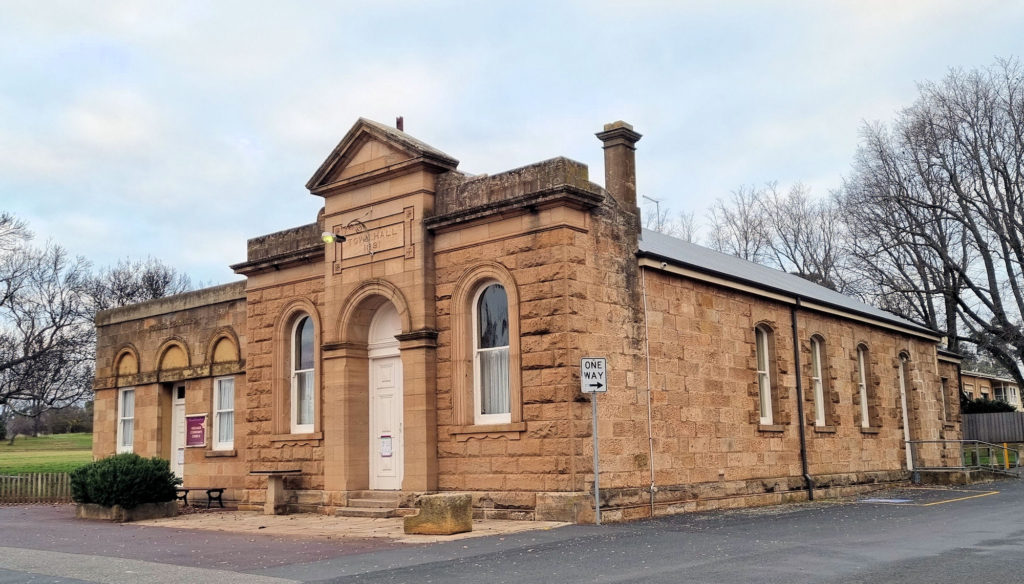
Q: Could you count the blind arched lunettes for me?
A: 3